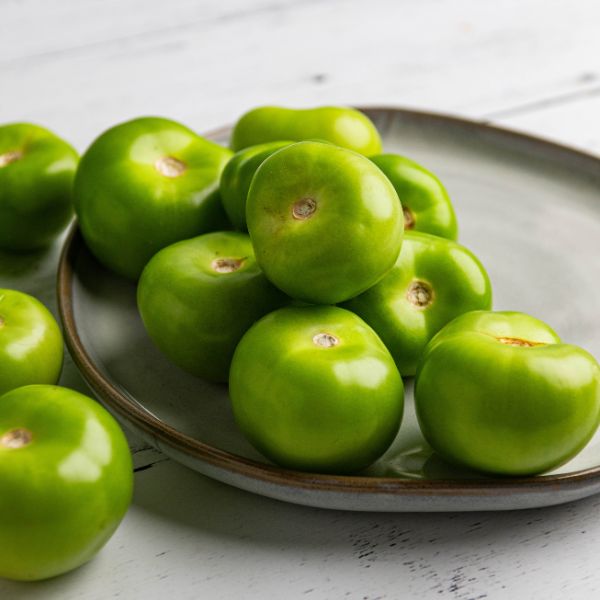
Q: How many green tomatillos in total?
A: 12